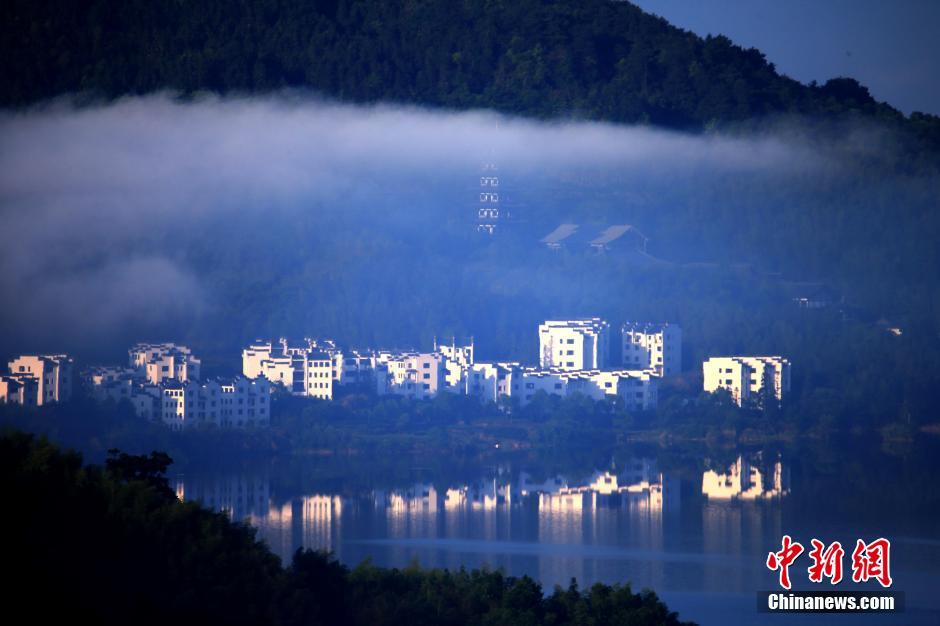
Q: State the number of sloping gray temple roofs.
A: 2